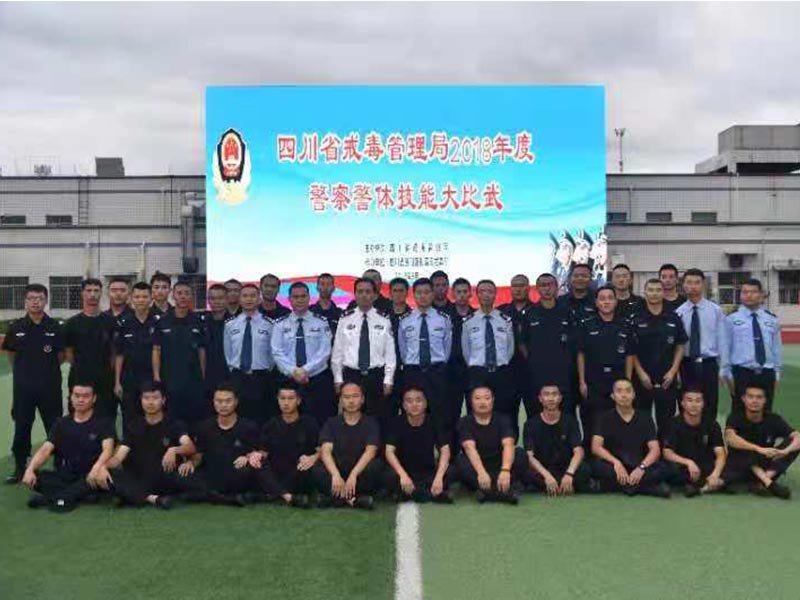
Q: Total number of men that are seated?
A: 11